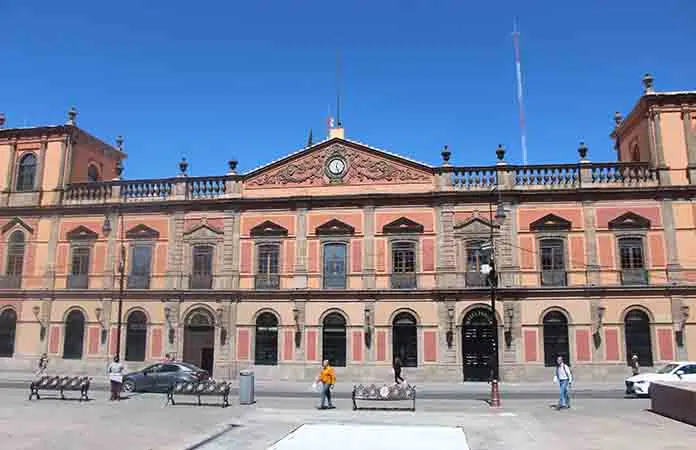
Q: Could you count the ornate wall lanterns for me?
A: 10